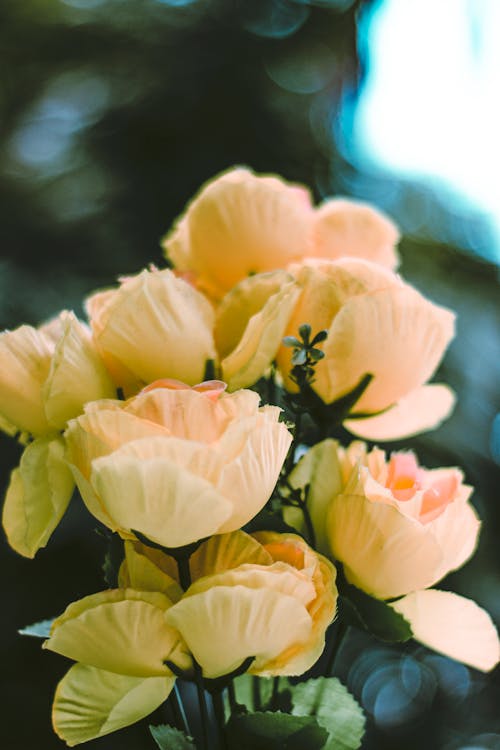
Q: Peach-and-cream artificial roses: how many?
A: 7